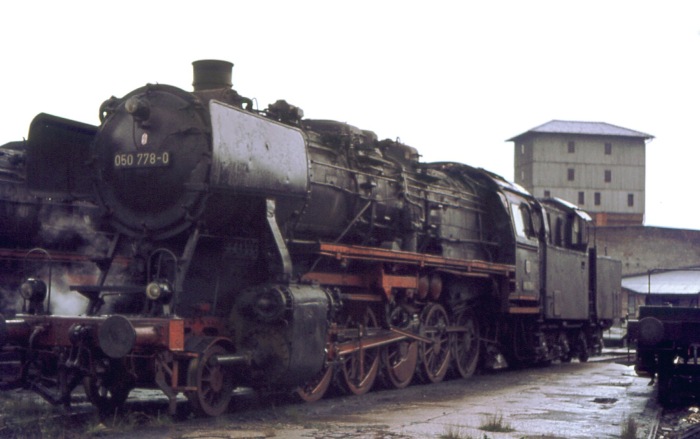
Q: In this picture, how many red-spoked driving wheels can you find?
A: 5